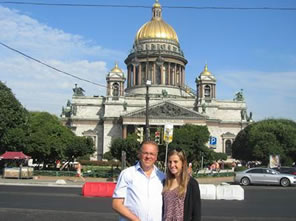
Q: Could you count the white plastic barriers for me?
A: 2